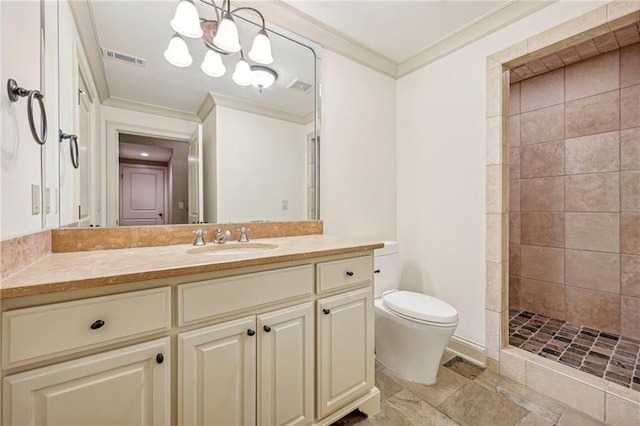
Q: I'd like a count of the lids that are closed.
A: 1